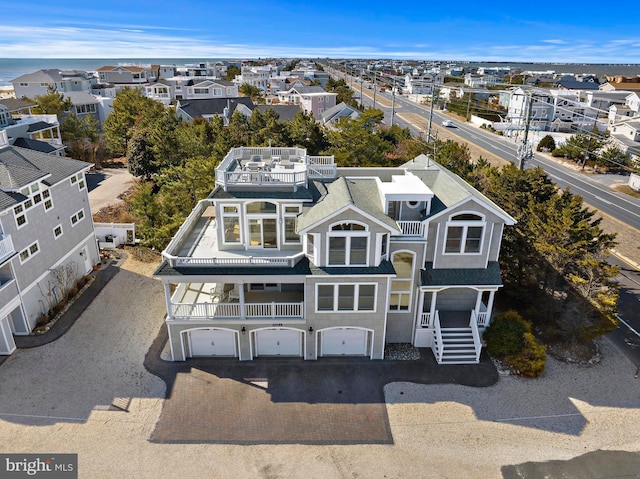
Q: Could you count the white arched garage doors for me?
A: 3